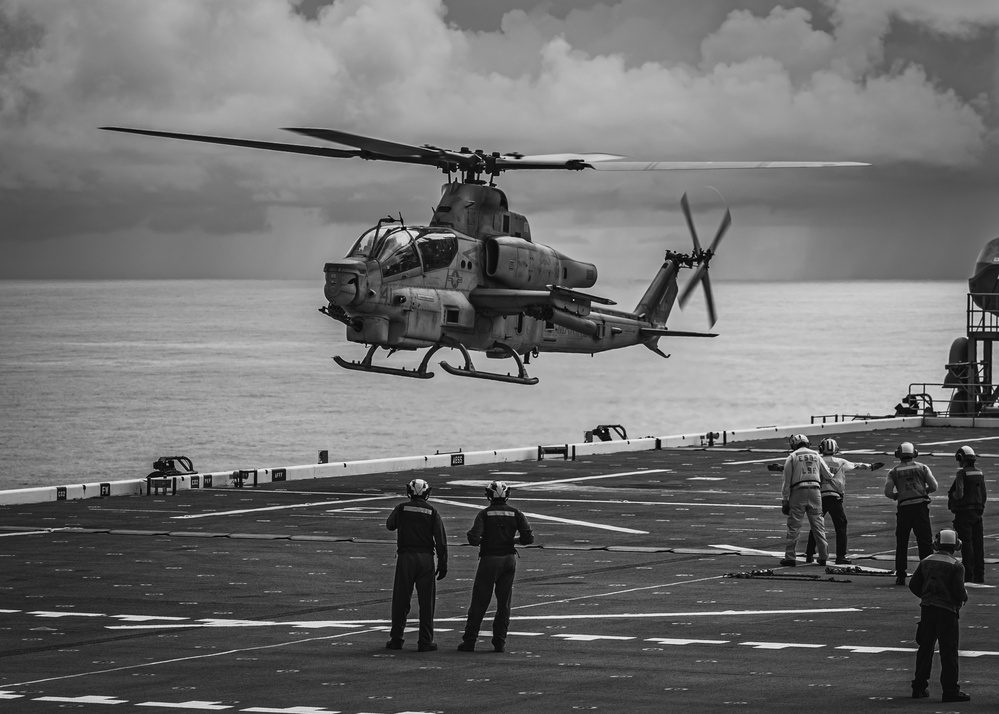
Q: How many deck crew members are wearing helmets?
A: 7